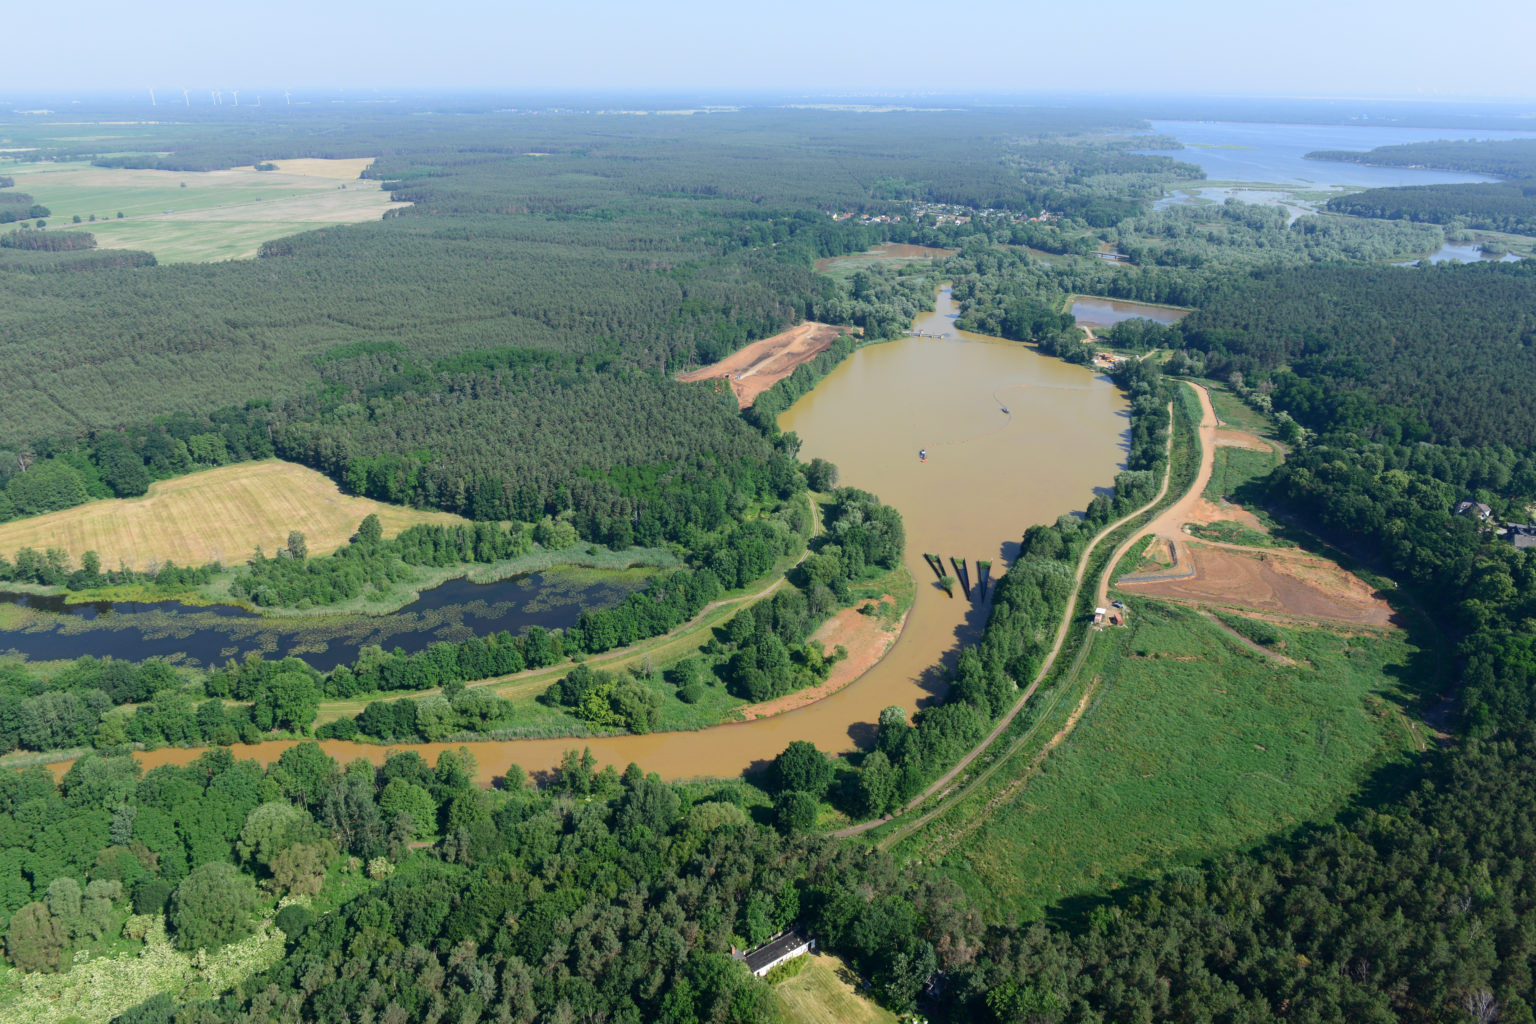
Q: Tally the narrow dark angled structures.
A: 3